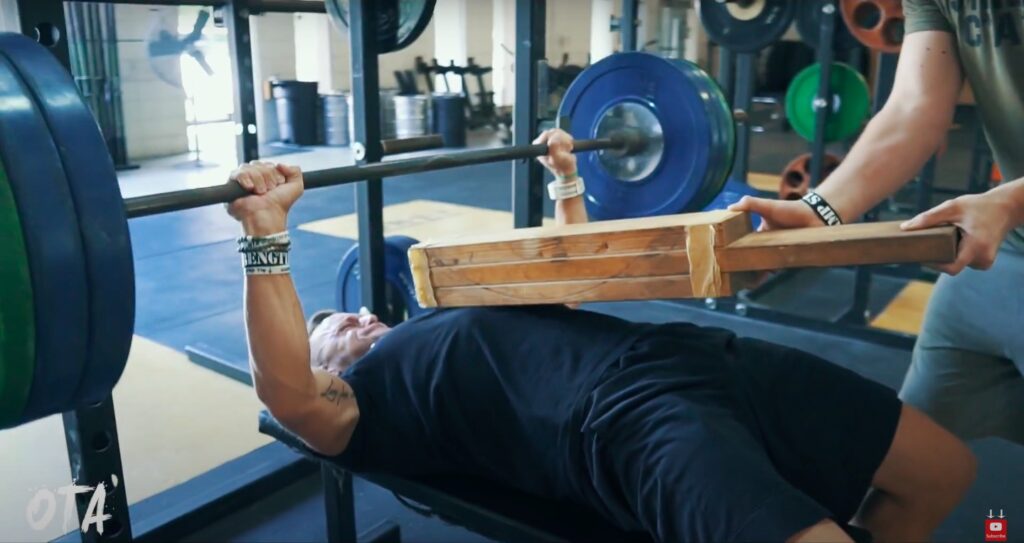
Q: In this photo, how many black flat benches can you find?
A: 1